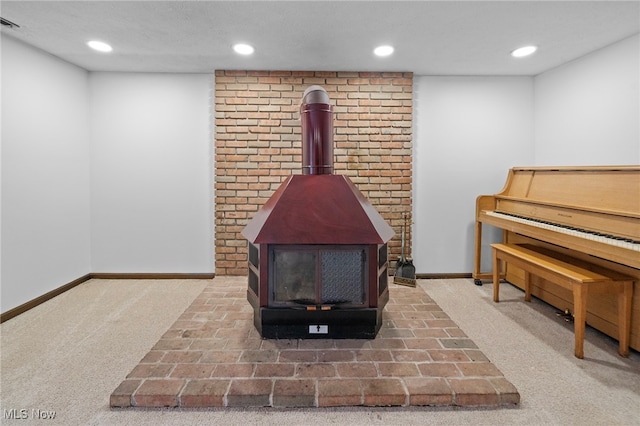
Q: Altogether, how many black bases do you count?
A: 1